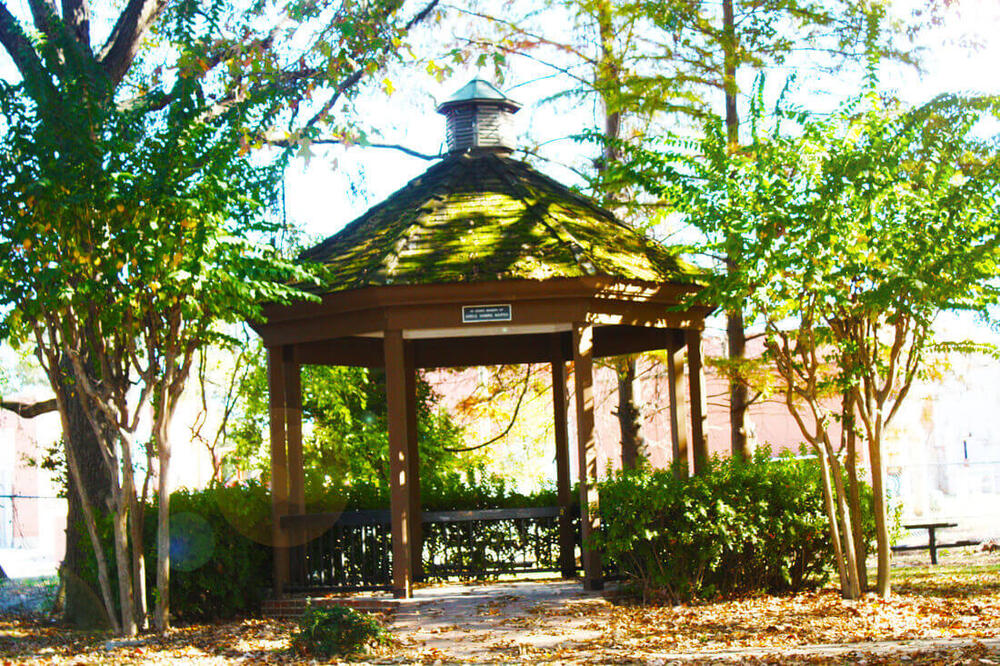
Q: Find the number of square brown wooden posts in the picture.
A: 8